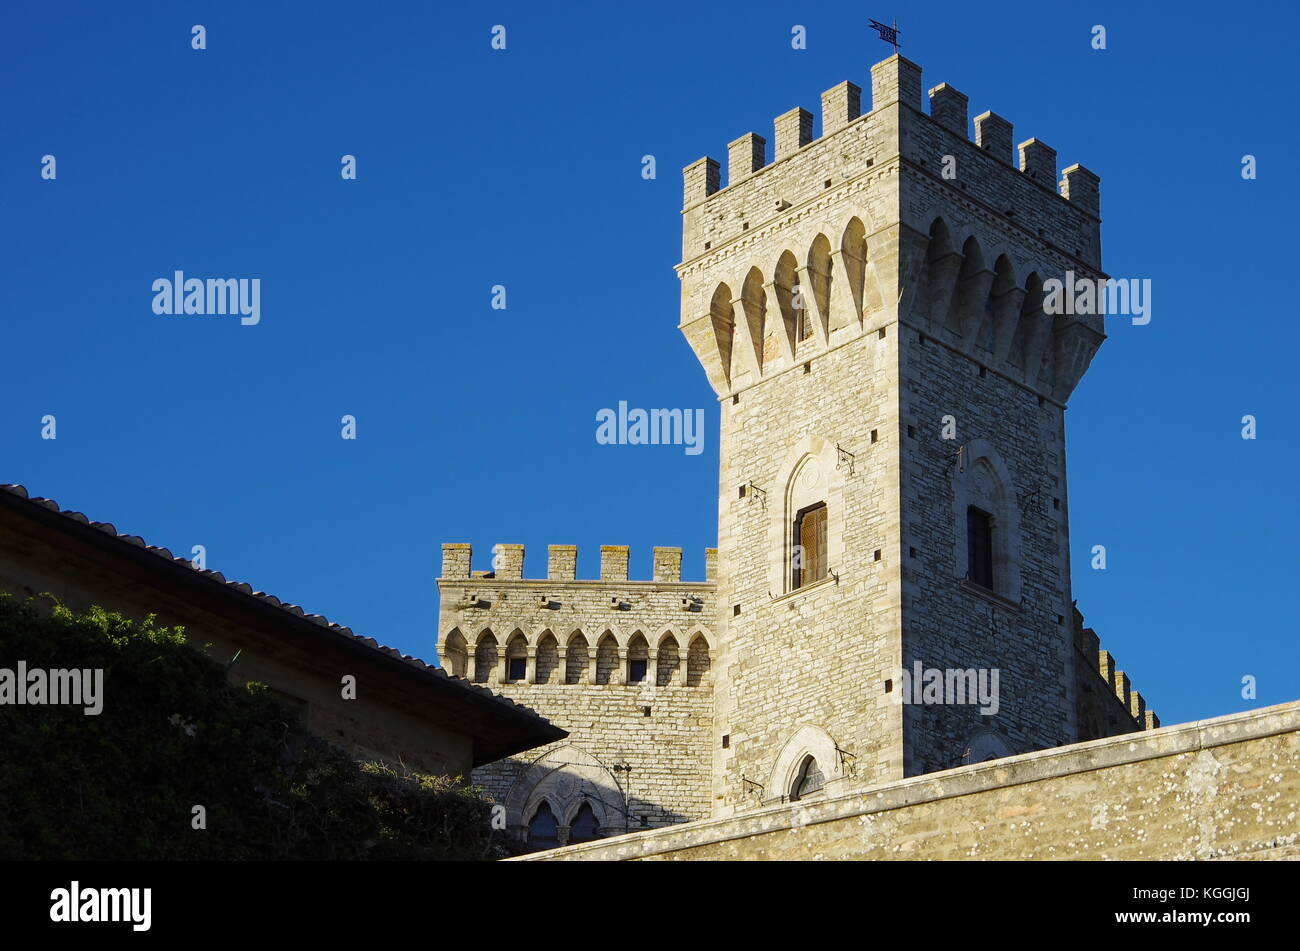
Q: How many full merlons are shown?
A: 14